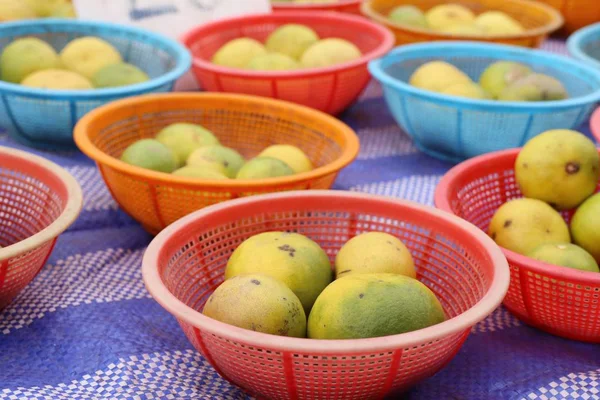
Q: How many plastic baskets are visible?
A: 12